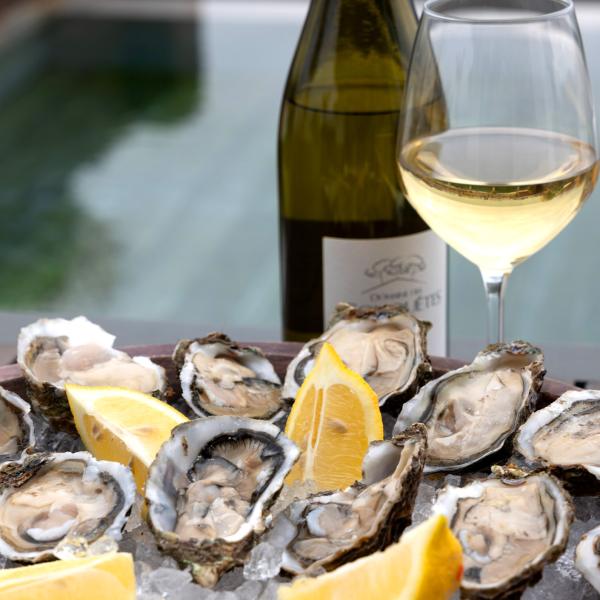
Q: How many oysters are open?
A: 11